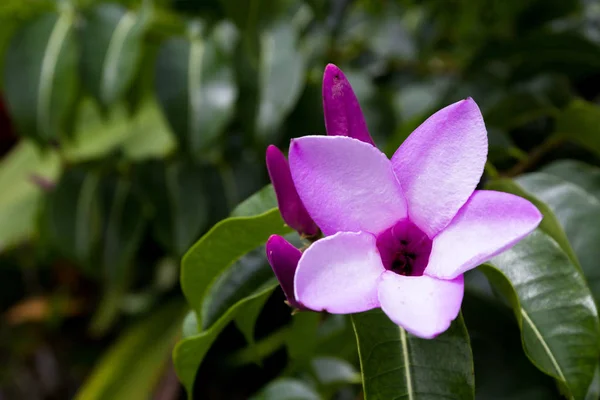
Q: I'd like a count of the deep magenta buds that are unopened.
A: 3